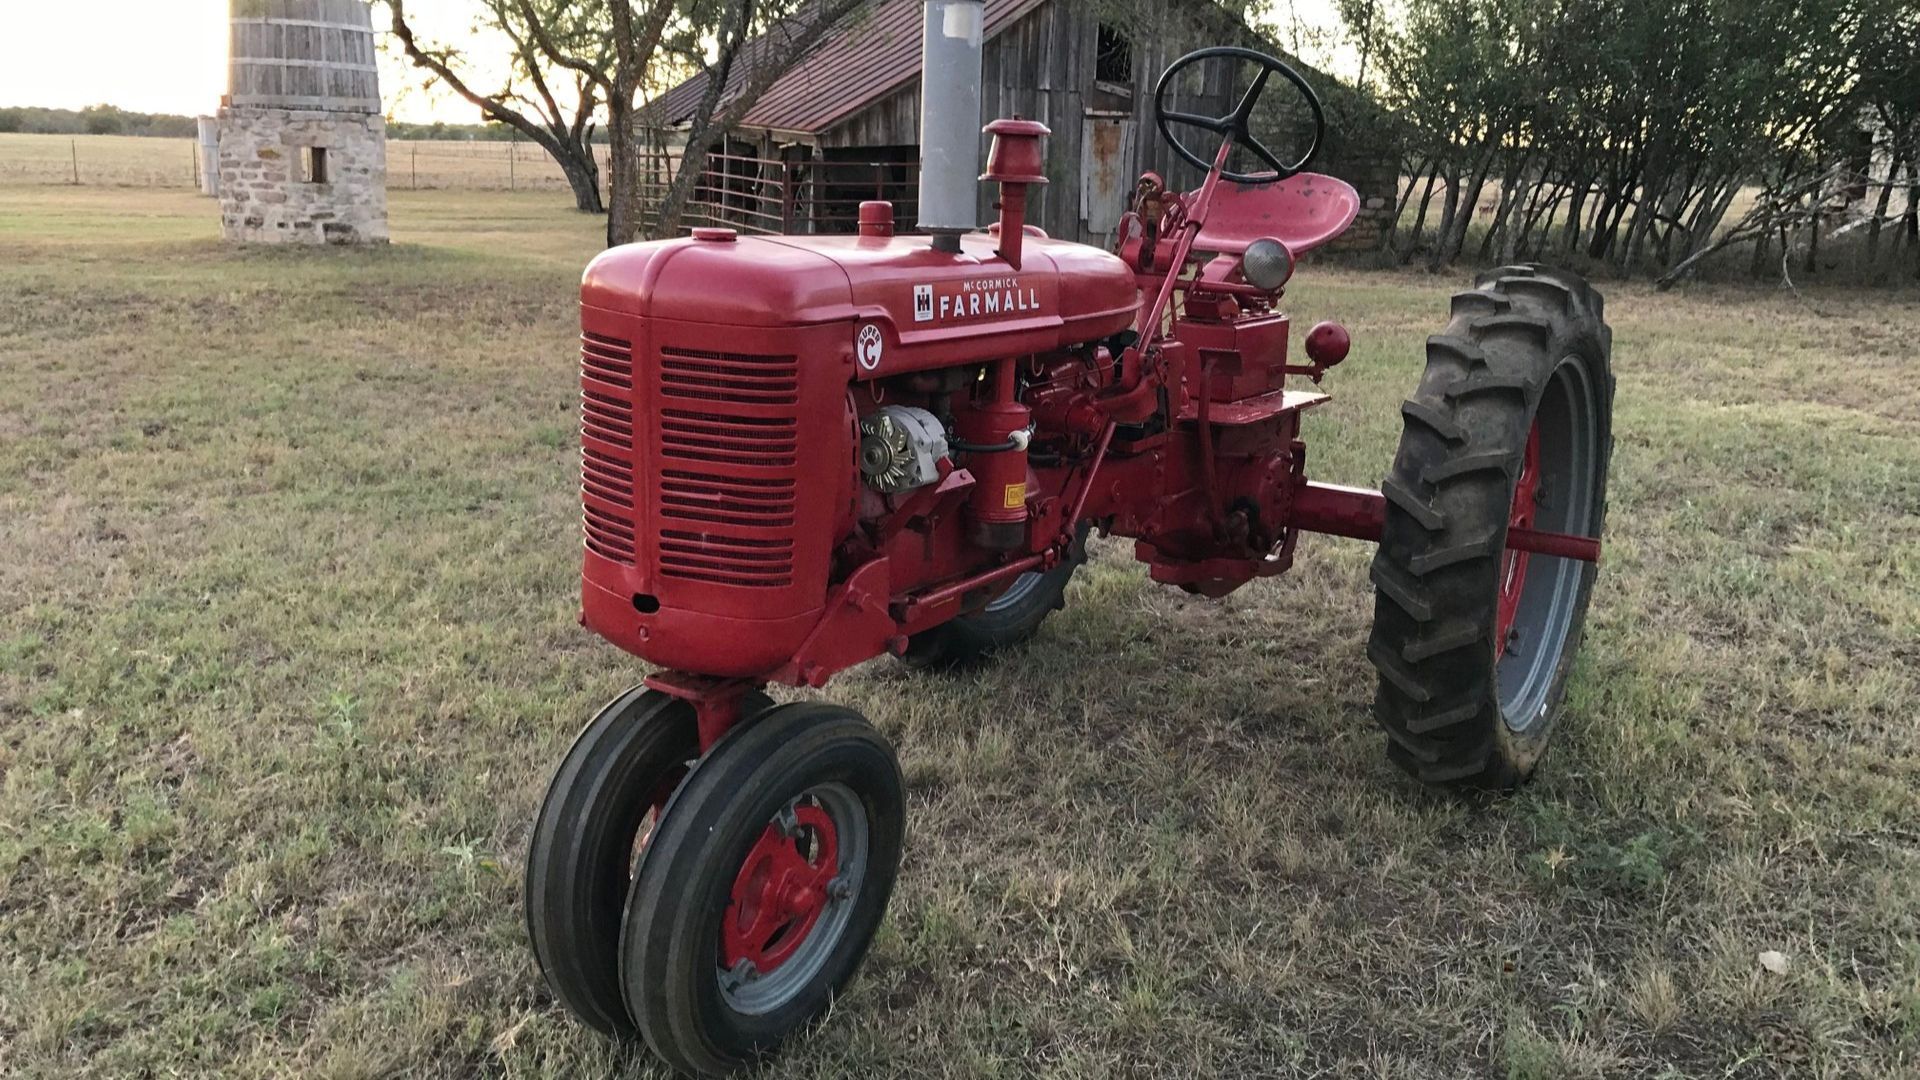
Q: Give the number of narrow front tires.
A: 2